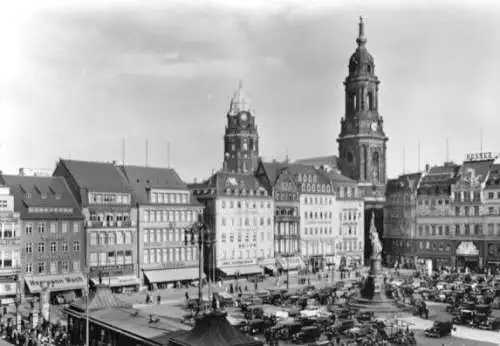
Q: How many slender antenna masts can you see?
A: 7